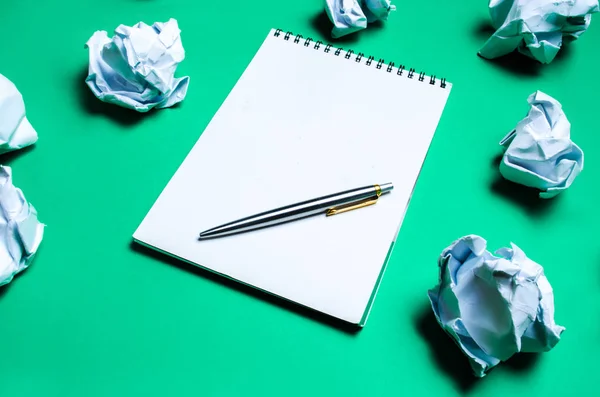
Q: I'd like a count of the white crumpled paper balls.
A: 7